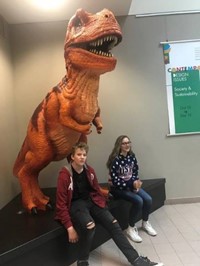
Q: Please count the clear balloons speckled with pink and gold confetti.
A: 0